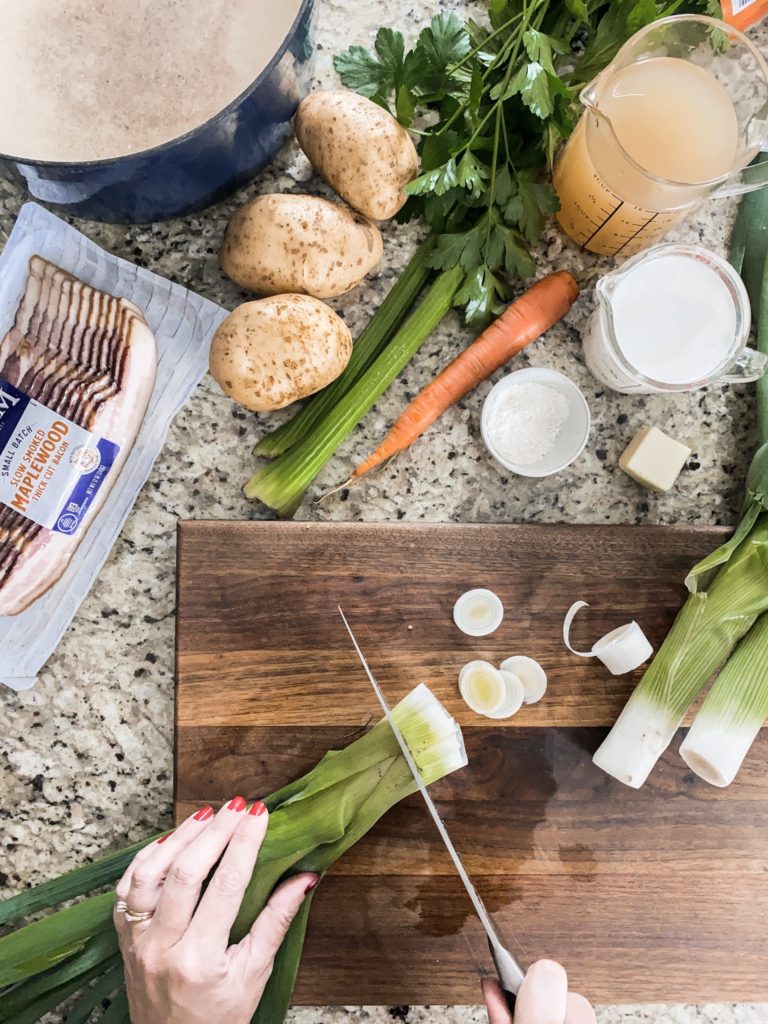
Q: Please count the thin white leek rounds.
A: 4